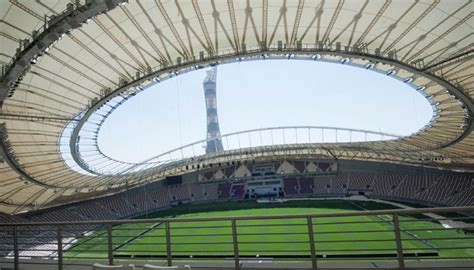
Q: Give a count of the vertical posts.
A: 7